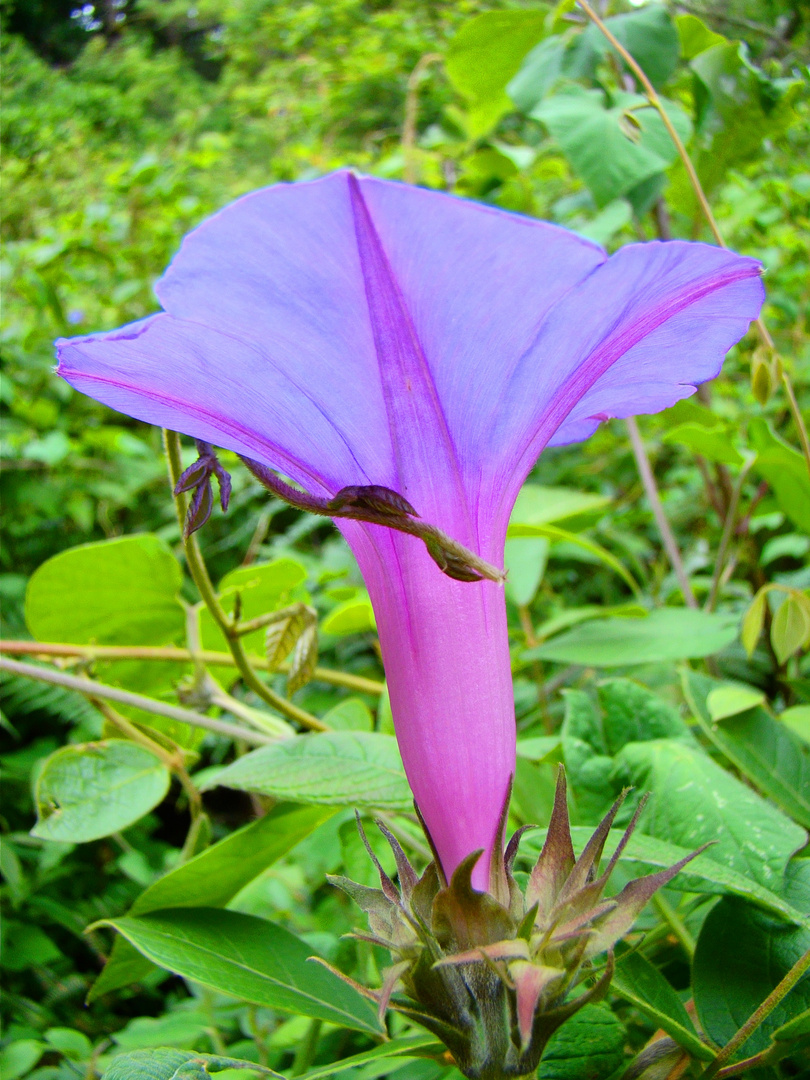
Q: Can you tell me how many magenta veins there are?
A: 3